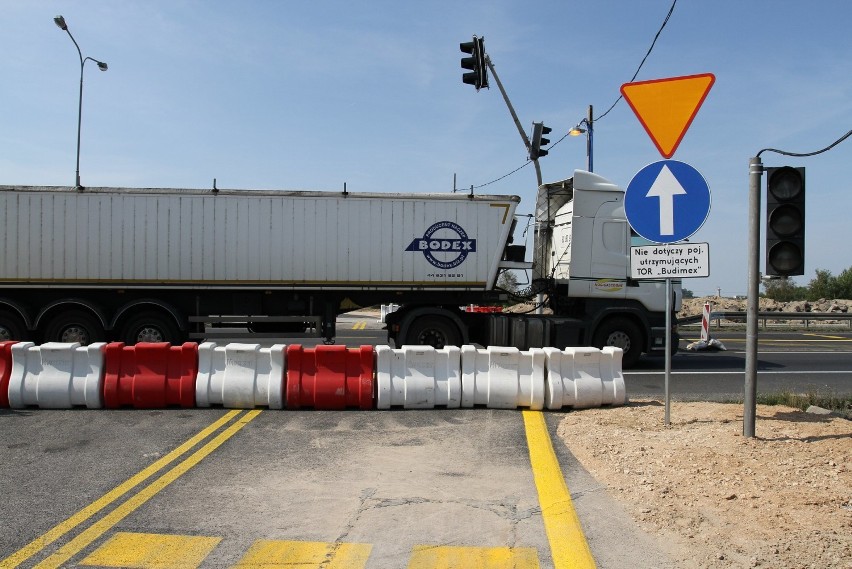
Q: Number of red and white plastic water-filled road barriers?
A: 8